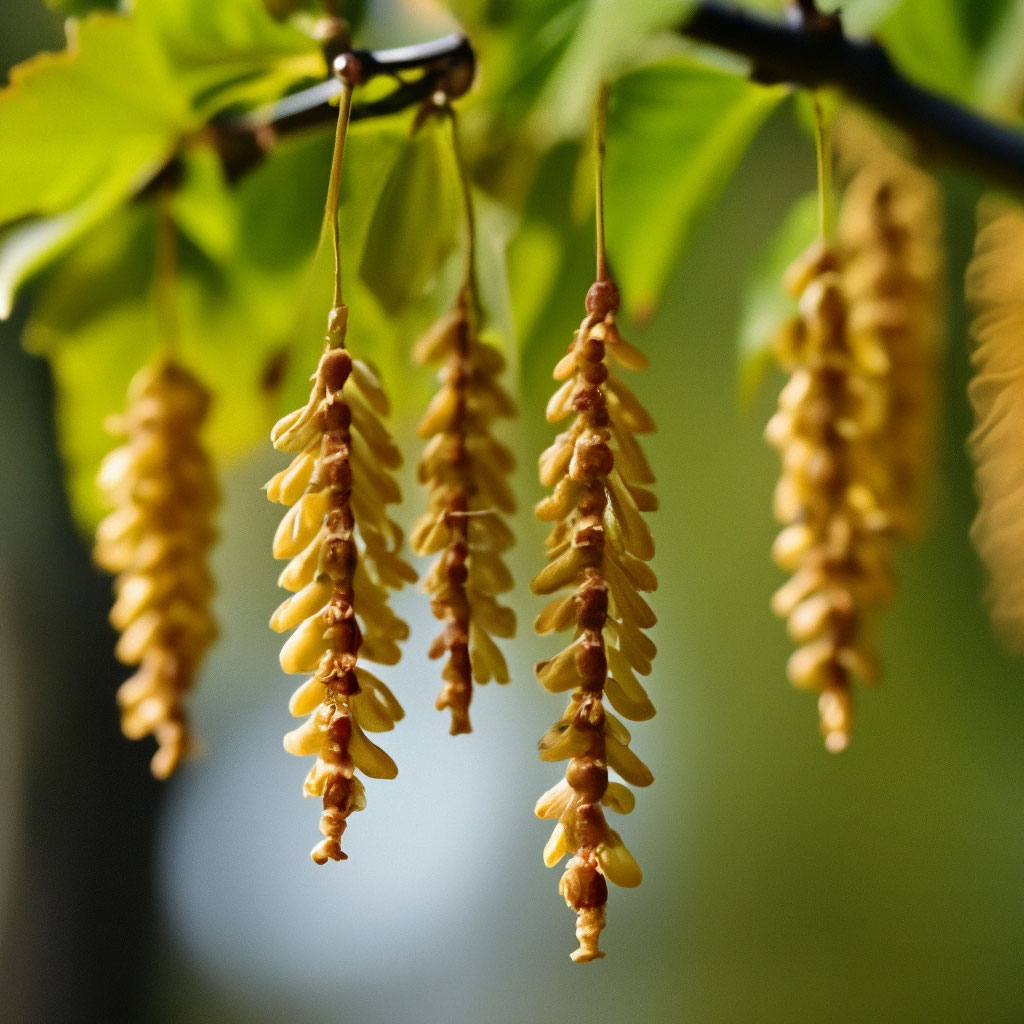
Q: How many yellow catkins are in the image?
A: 7